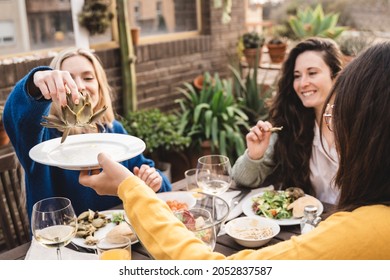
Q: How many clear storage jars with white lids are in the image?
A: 0